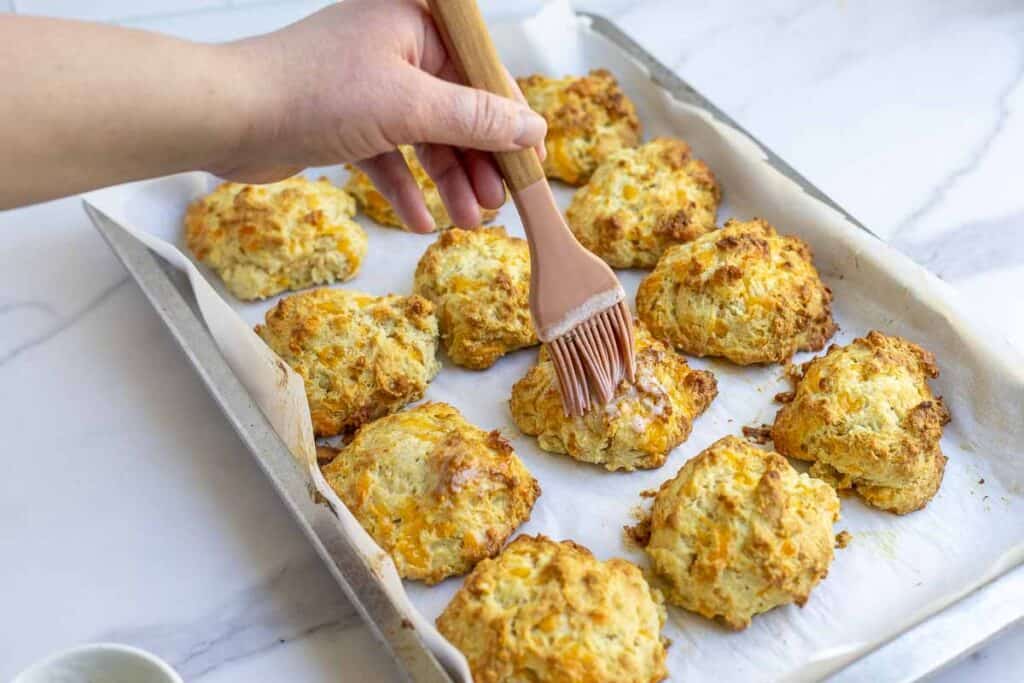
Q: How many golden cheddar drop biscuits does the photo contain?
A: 12